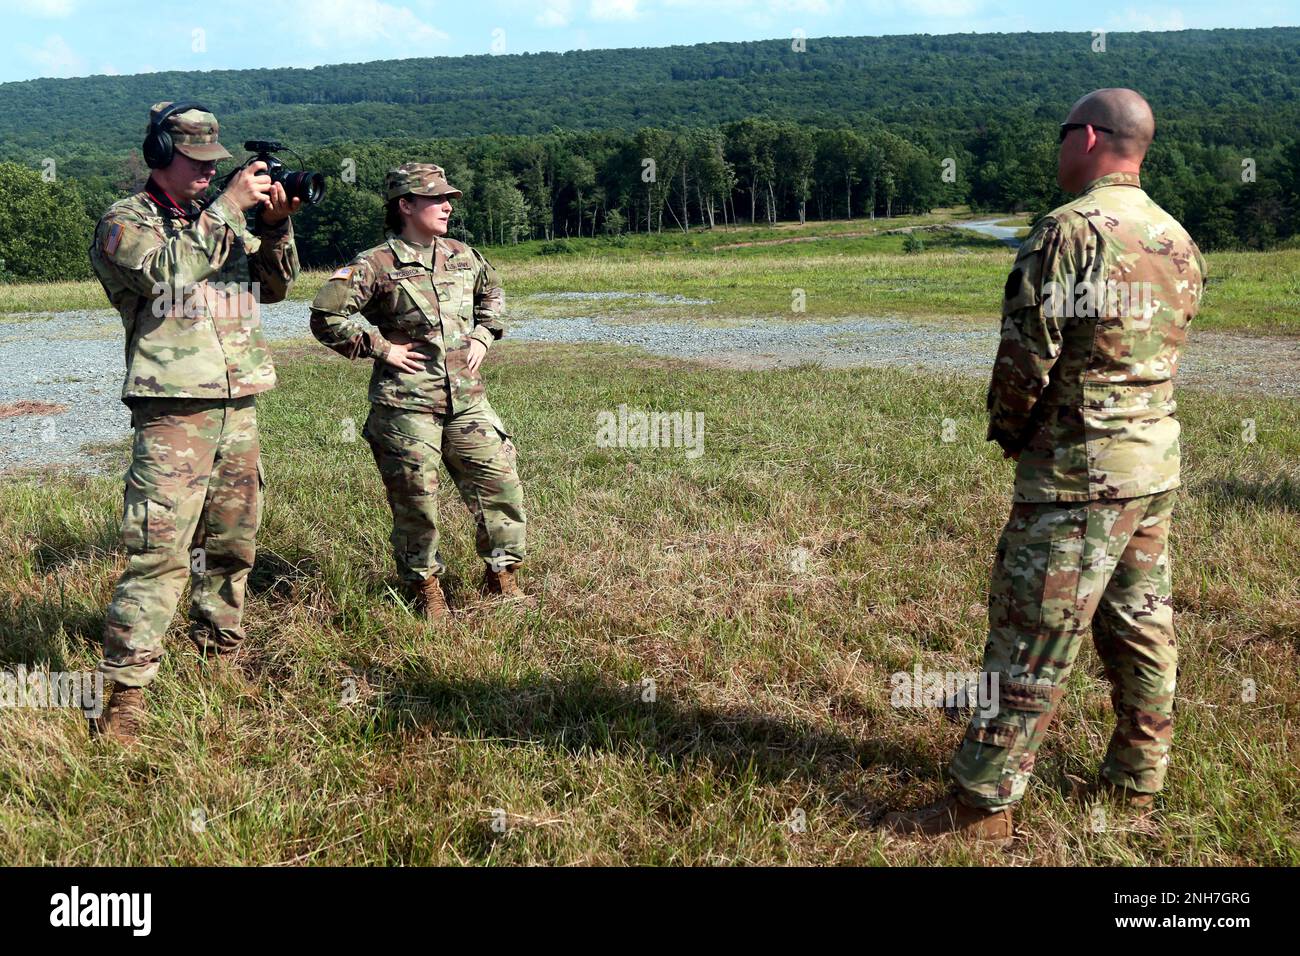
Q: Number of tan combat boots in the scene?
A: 6